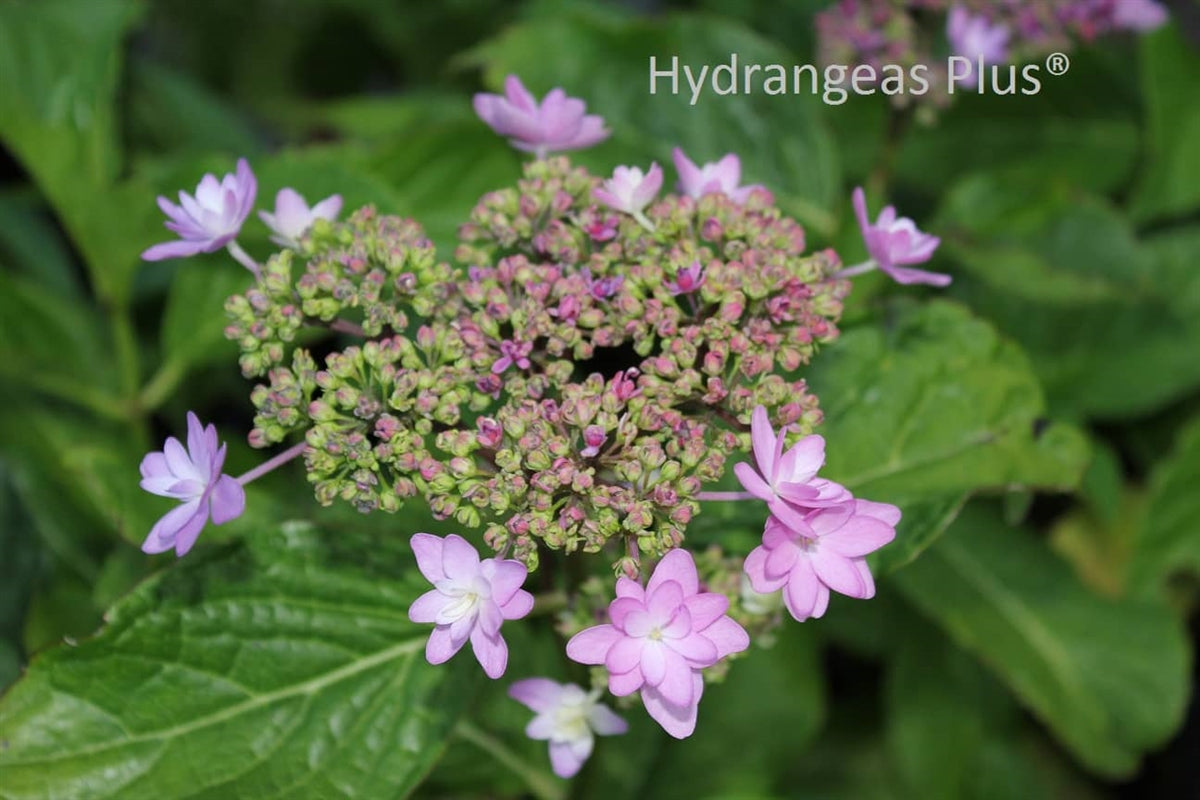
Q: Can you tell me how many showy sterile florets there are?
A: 12